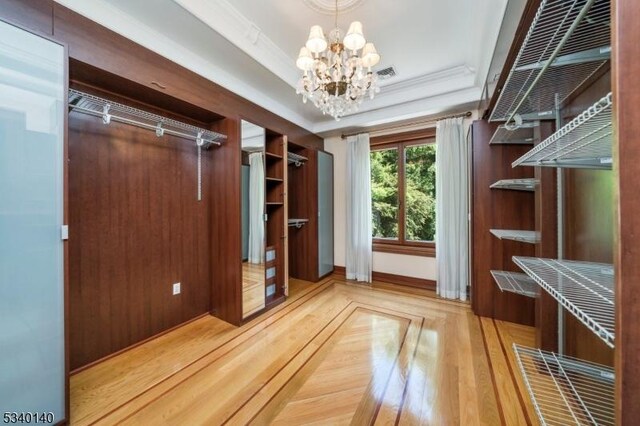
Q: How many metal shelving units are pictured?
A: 11